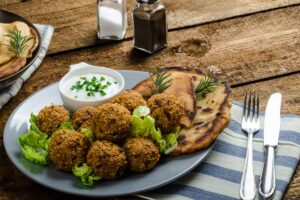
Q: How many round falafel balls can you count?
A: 8